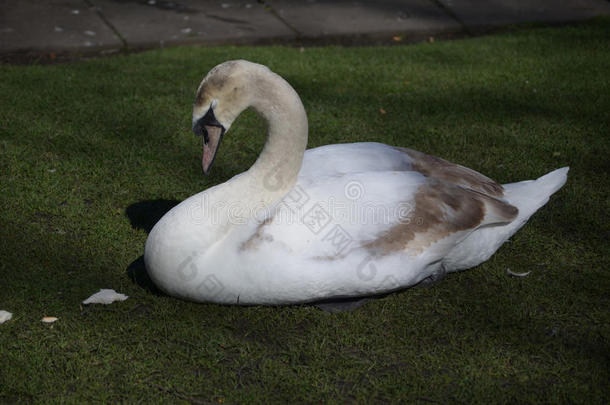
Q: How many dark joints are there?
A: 3